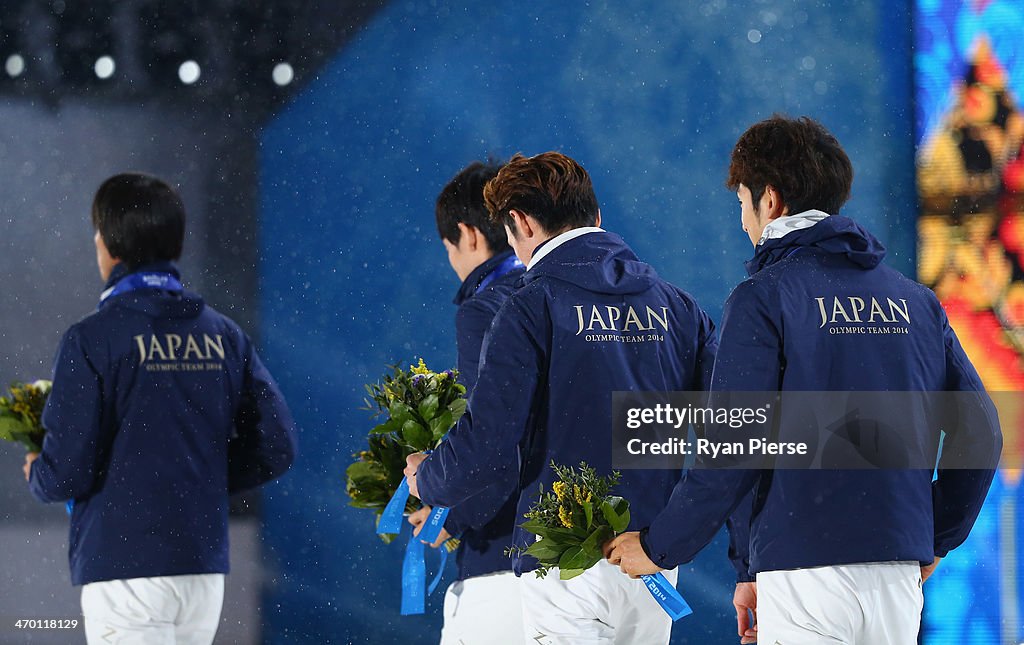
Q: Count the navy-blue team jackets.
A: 4